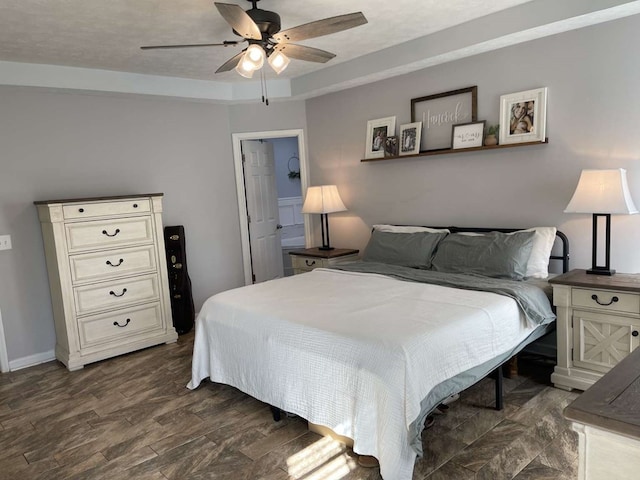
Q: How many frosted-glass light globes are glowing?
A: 3